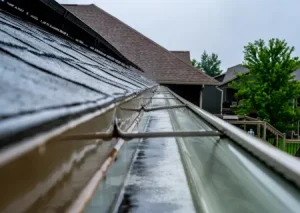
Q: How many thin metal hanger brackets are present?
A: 4